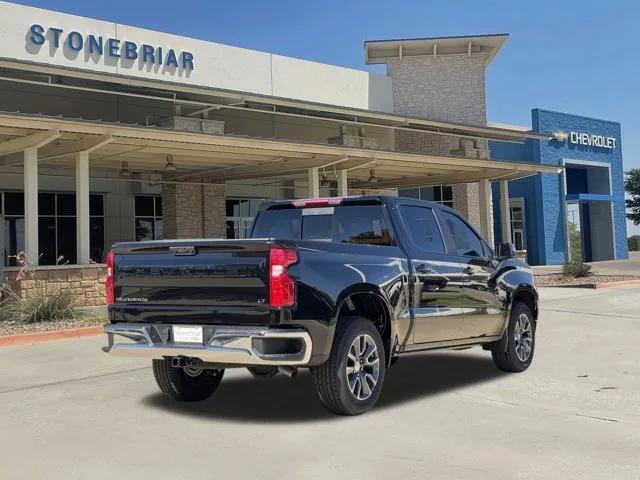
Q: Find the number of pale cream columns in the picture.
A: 6